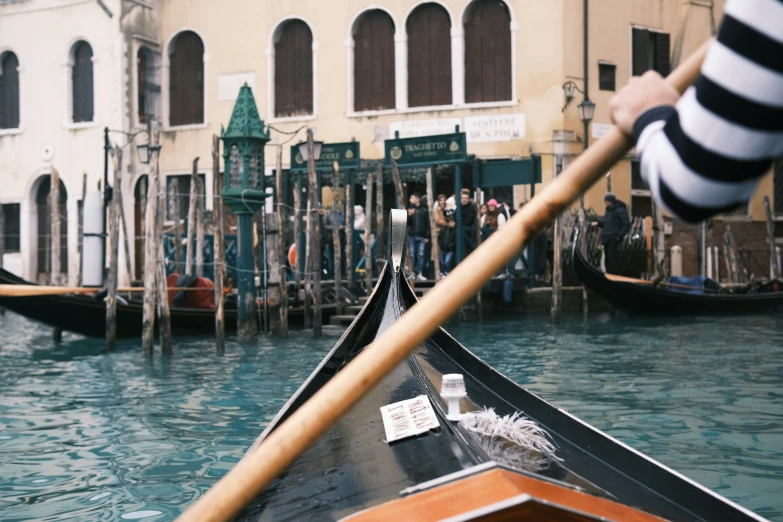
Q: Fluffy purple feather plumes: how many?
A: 0